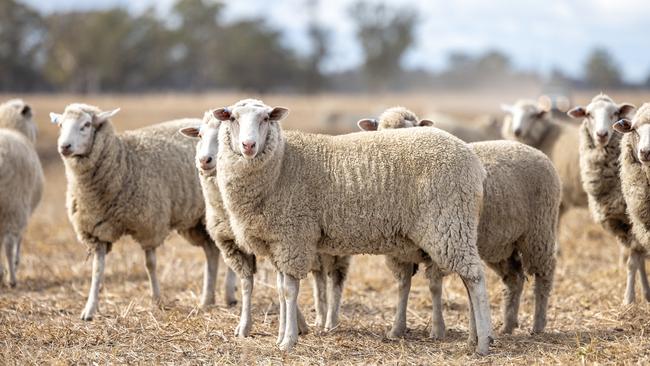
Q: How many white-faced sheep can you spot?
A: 6